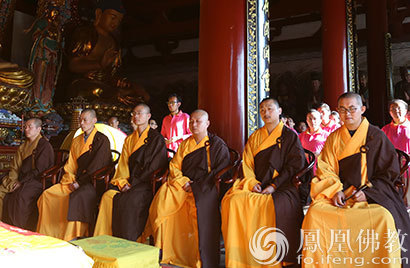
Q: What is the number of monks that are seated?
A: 6